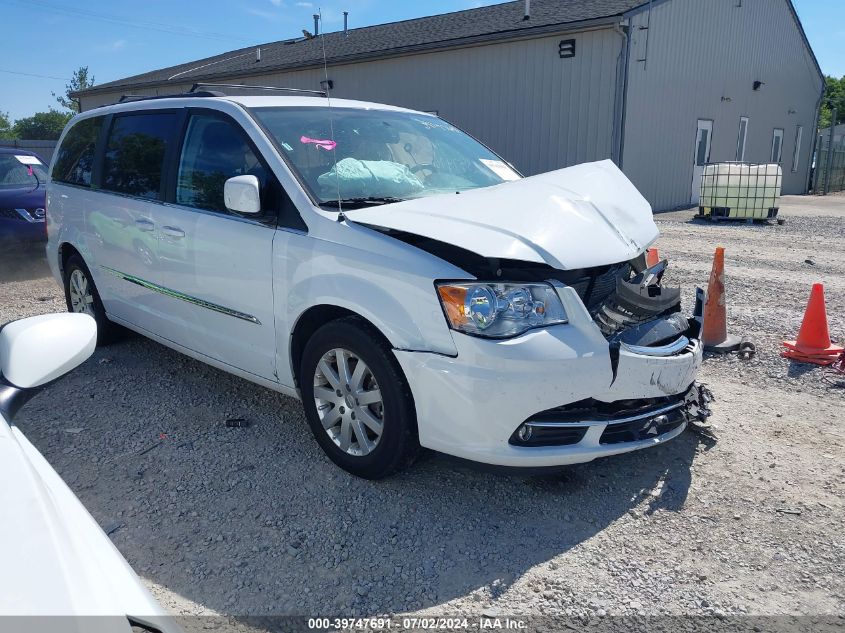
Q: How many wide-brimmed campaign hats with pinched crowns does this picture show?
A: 0